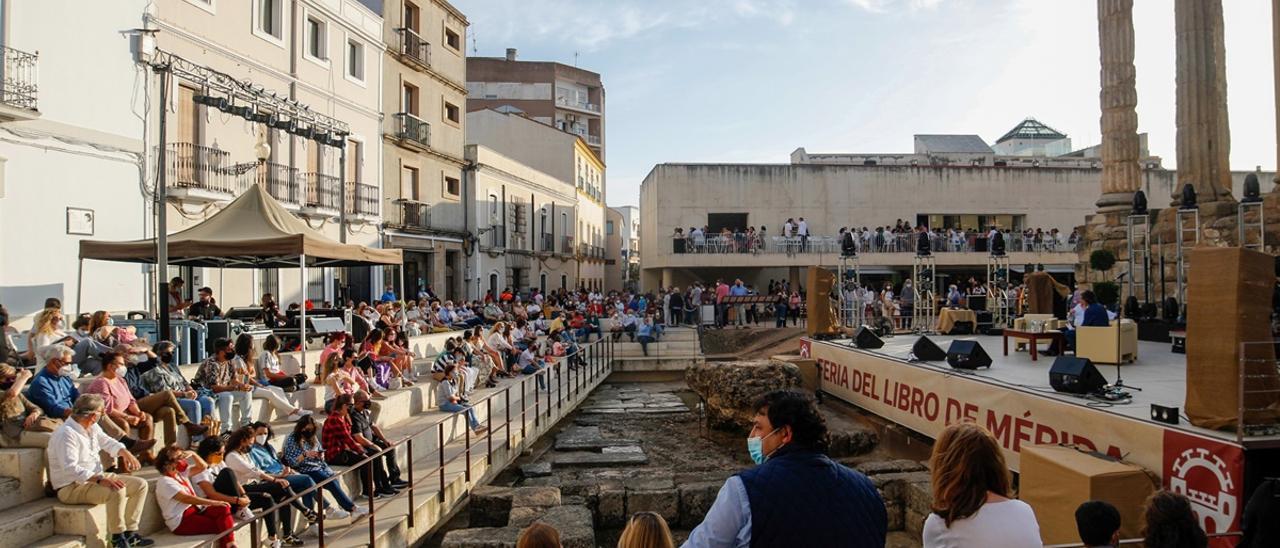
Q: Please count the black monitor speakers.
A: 4